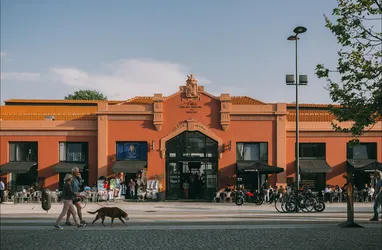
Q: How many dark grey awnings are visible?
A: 6